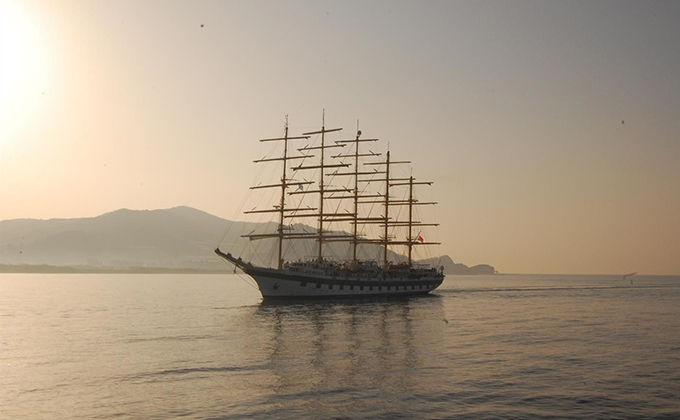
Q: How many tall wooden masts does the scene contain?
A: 5